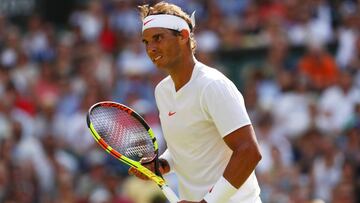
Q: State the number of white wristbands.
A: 2